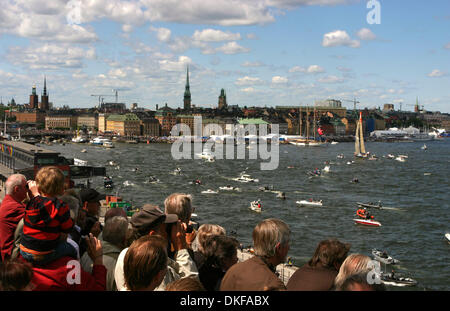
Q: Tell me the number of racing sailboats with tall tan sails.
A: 1